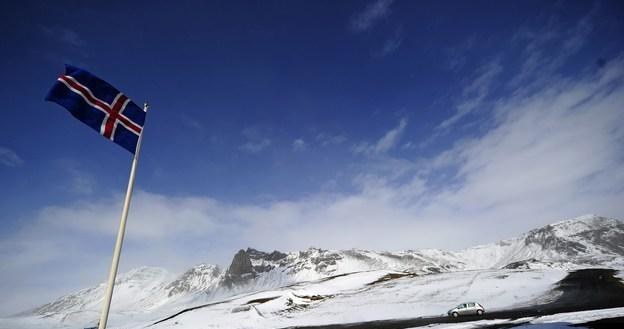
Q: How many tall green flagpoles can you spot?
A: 0